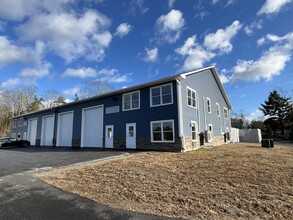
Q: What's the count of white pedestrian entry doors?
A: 2